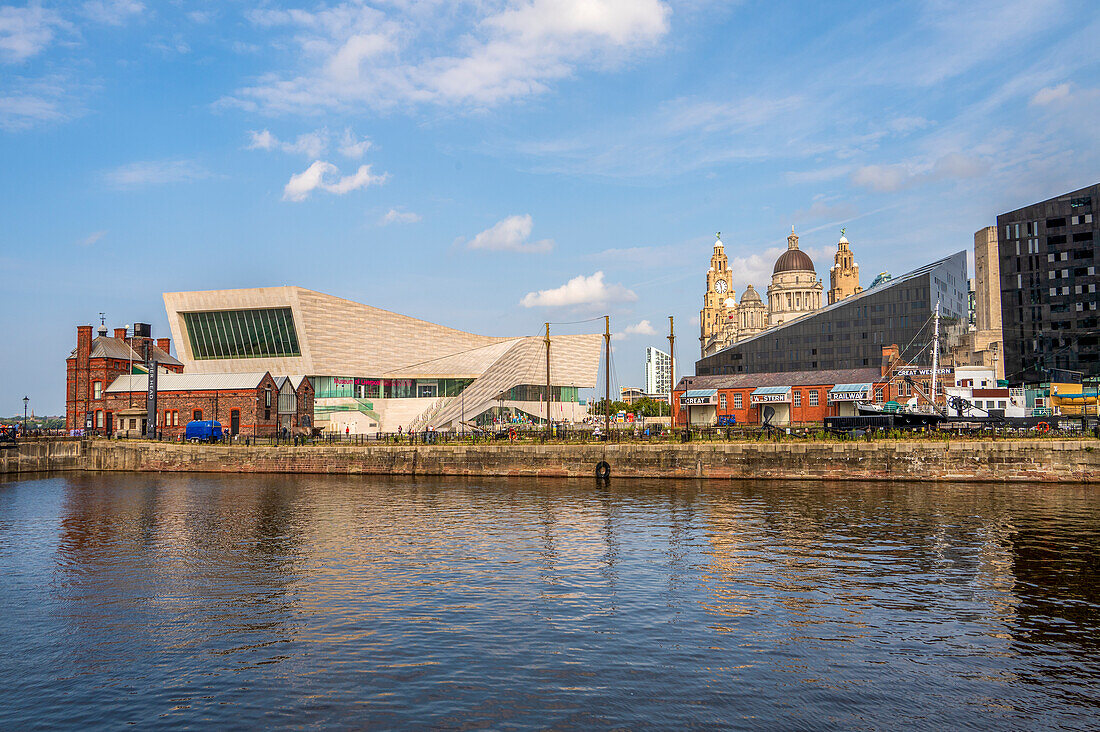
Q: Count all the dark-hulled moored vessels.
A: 1